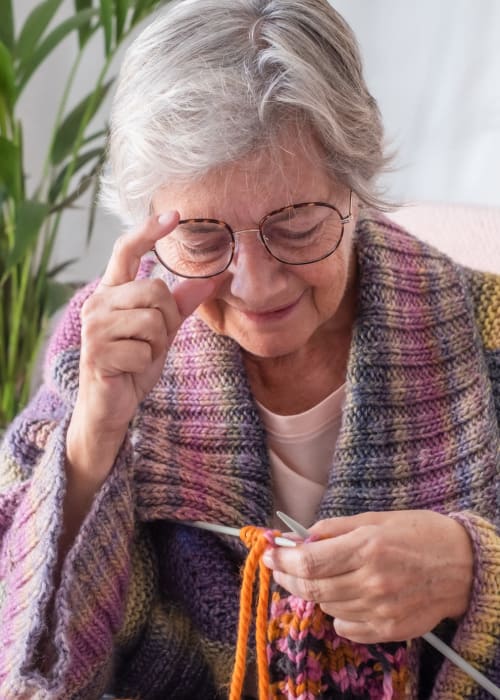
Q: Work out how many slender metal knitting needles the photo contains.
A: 2